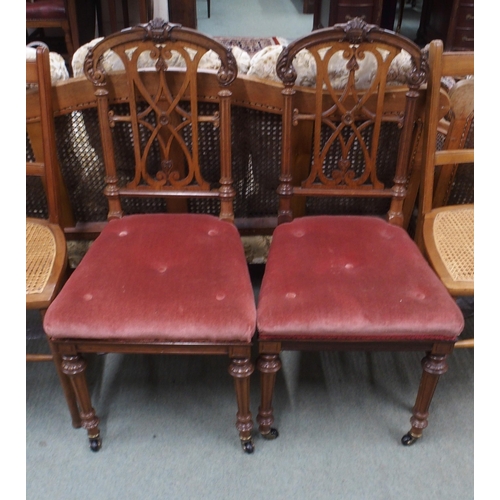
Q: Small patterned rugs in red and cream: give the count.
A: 1